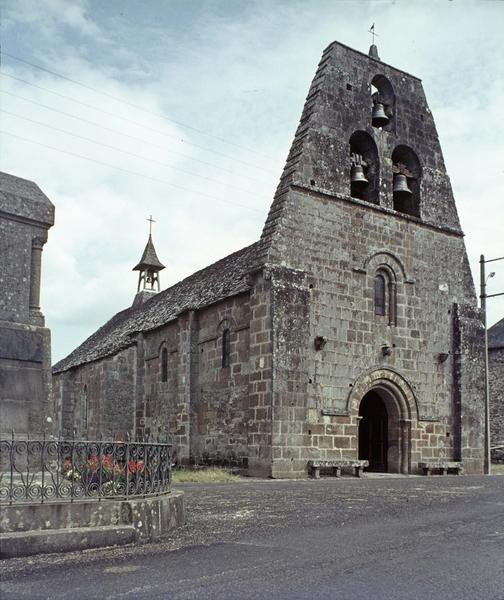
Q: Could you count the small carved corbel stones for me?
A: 3